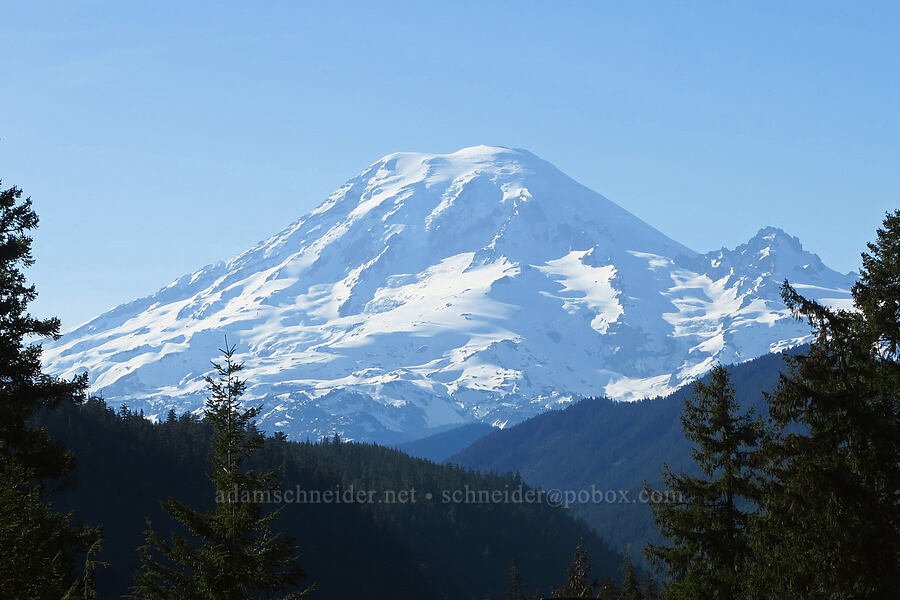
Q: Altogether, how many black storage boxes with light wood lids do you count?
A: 0